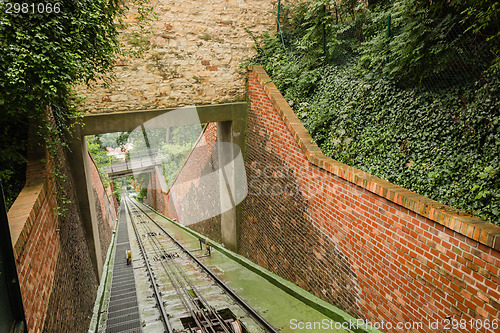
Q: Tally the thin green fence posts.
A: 3